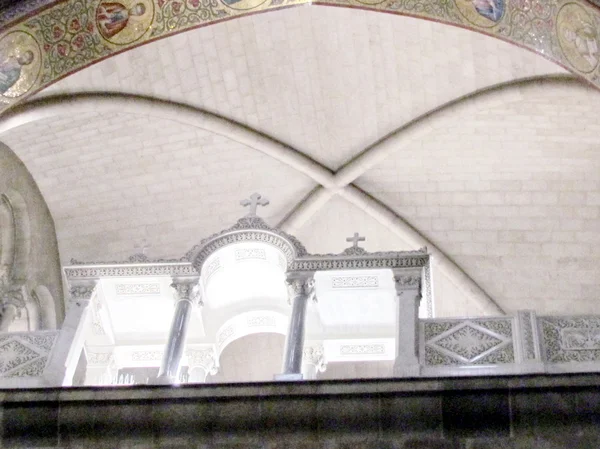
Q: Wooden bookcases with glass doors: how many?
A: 0